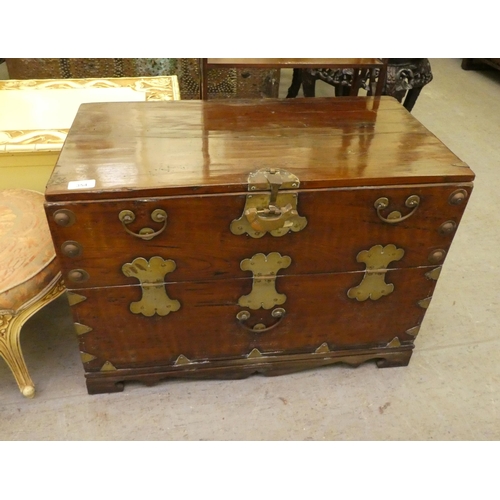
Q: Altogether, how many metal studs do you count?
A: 6